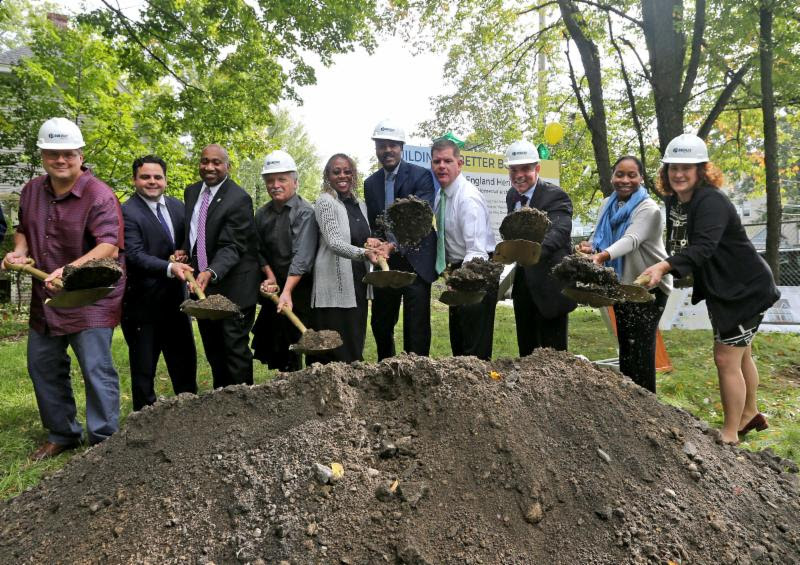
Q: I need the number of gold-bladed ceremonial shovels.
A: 8